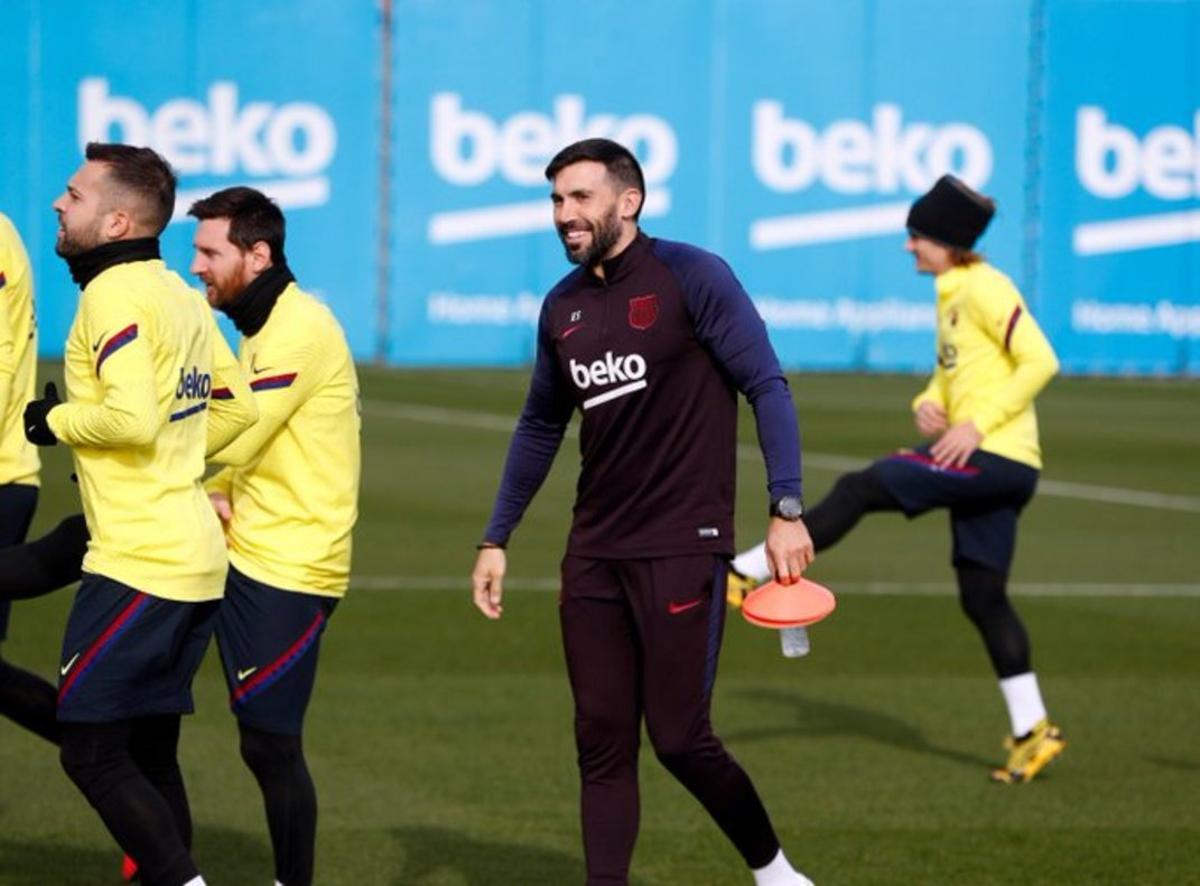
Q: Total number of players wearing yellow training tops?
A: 4